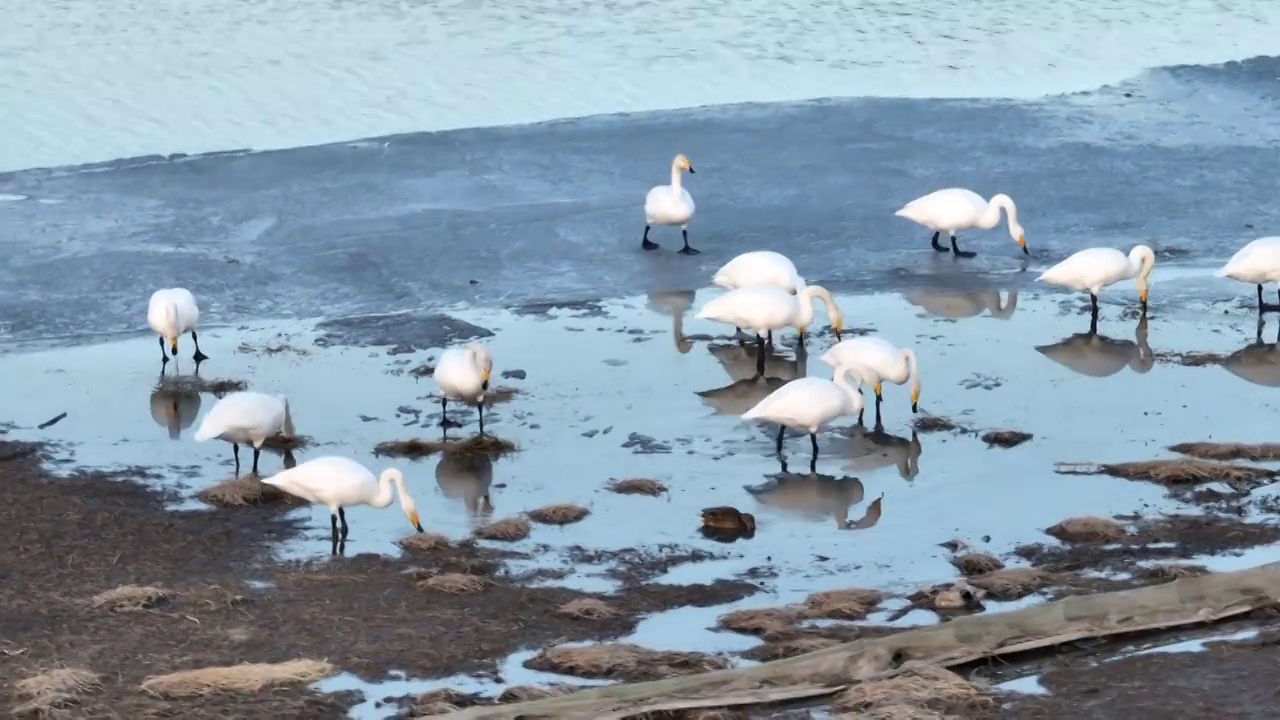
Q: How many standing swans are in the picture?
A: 12